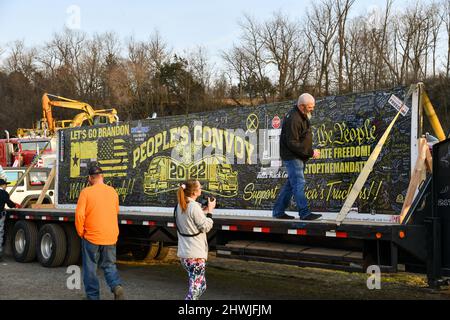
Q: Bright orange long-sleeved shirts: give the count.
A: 1